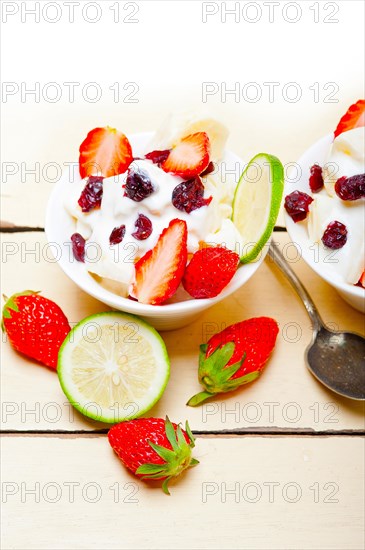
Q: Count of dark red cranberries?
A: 12